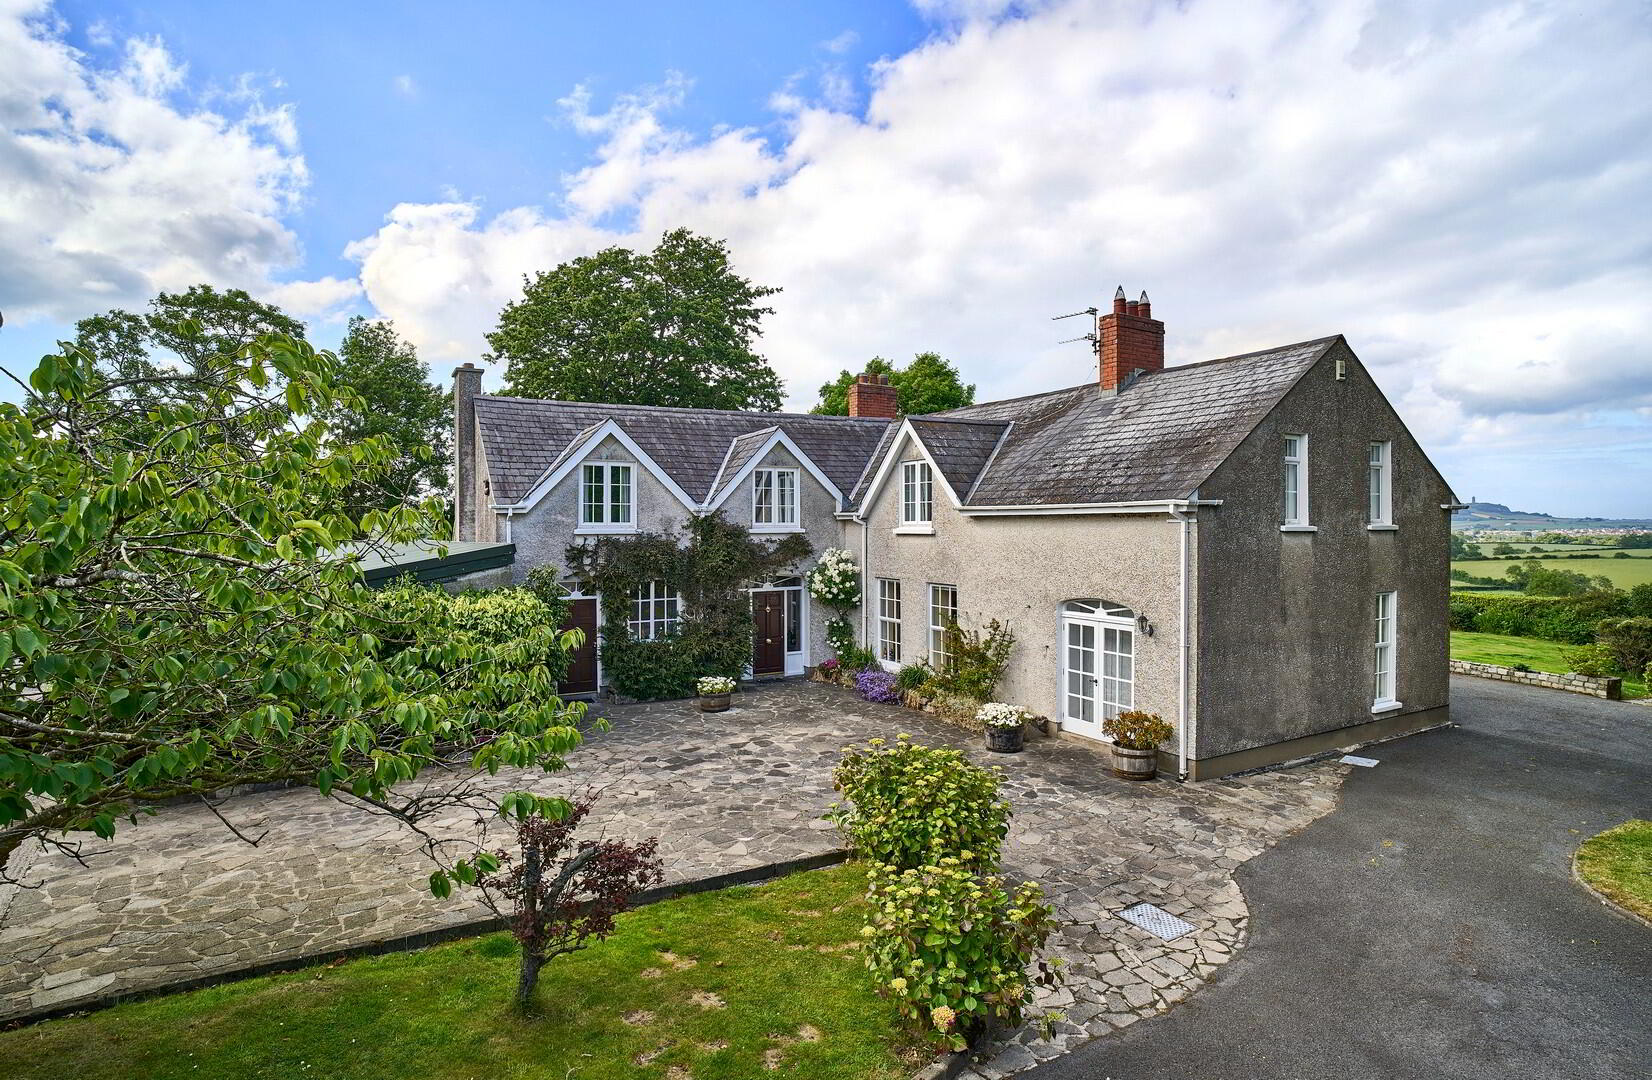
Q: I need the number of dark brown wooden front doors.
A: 2